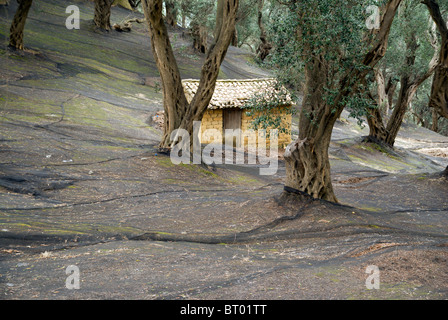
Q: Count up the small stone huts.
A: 1